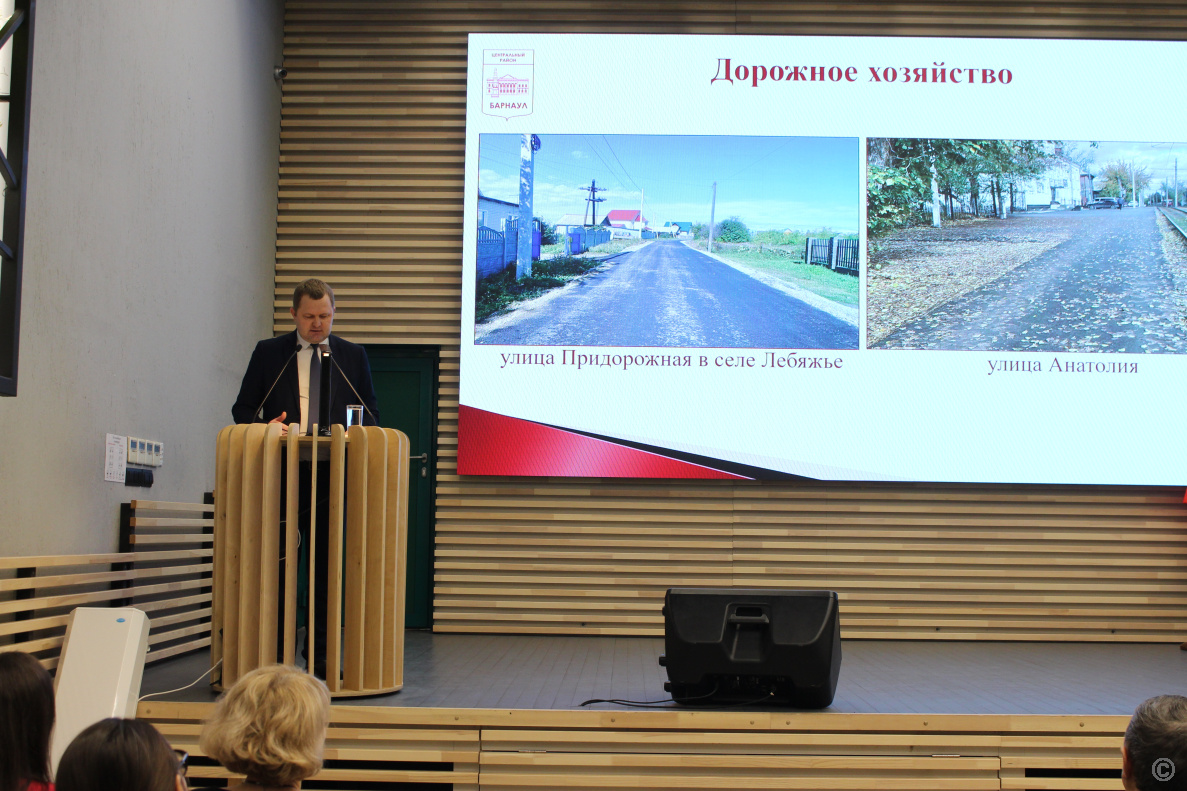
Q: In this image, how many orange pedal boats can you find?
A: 0